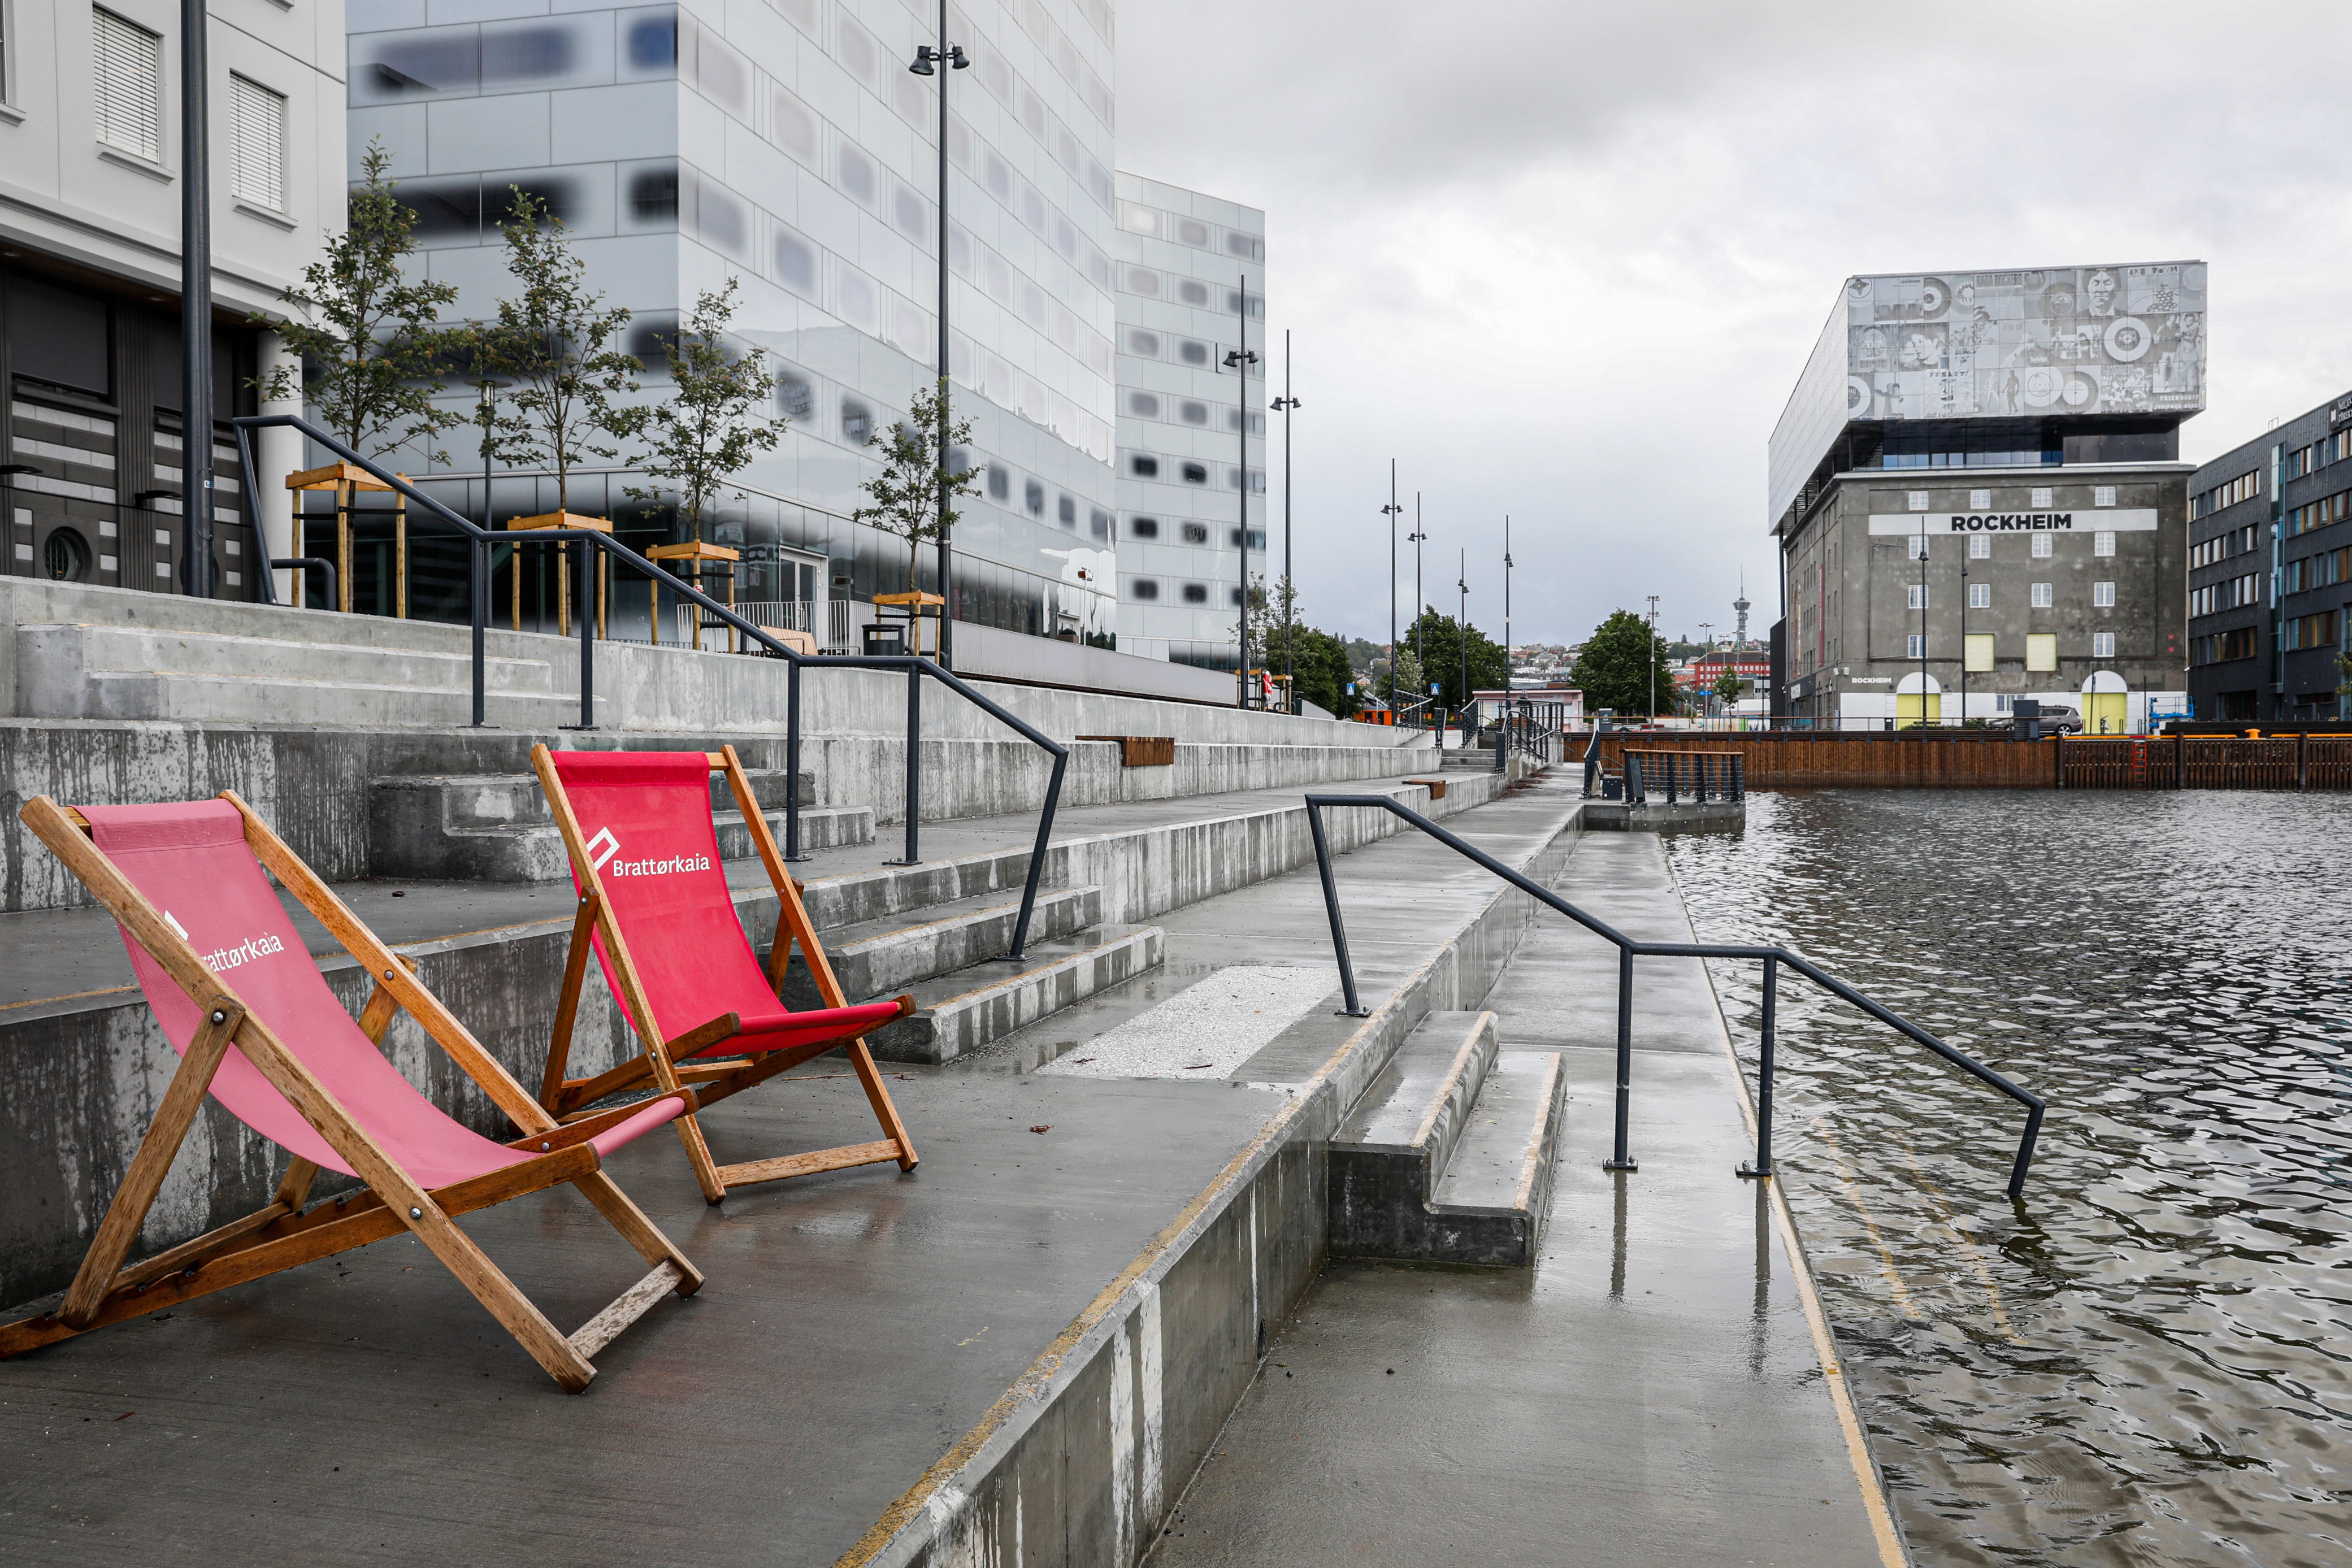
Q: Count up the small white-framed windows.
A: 14